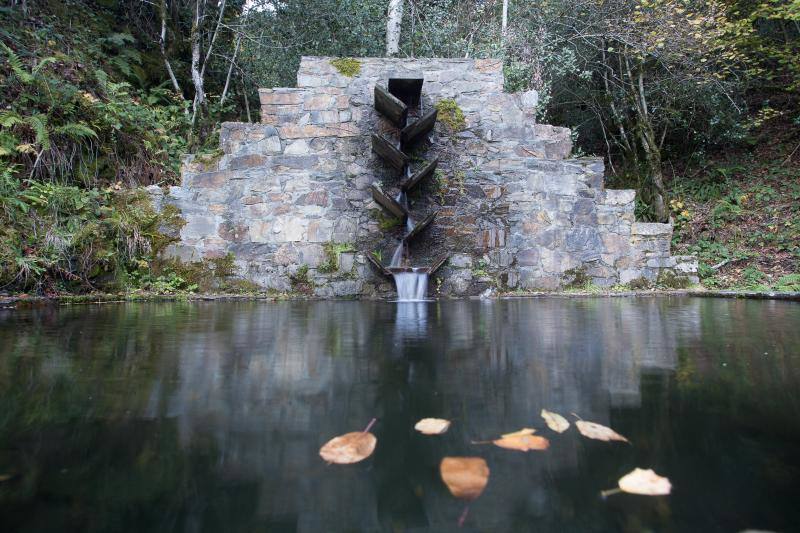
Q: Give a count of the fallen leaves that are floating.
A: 7